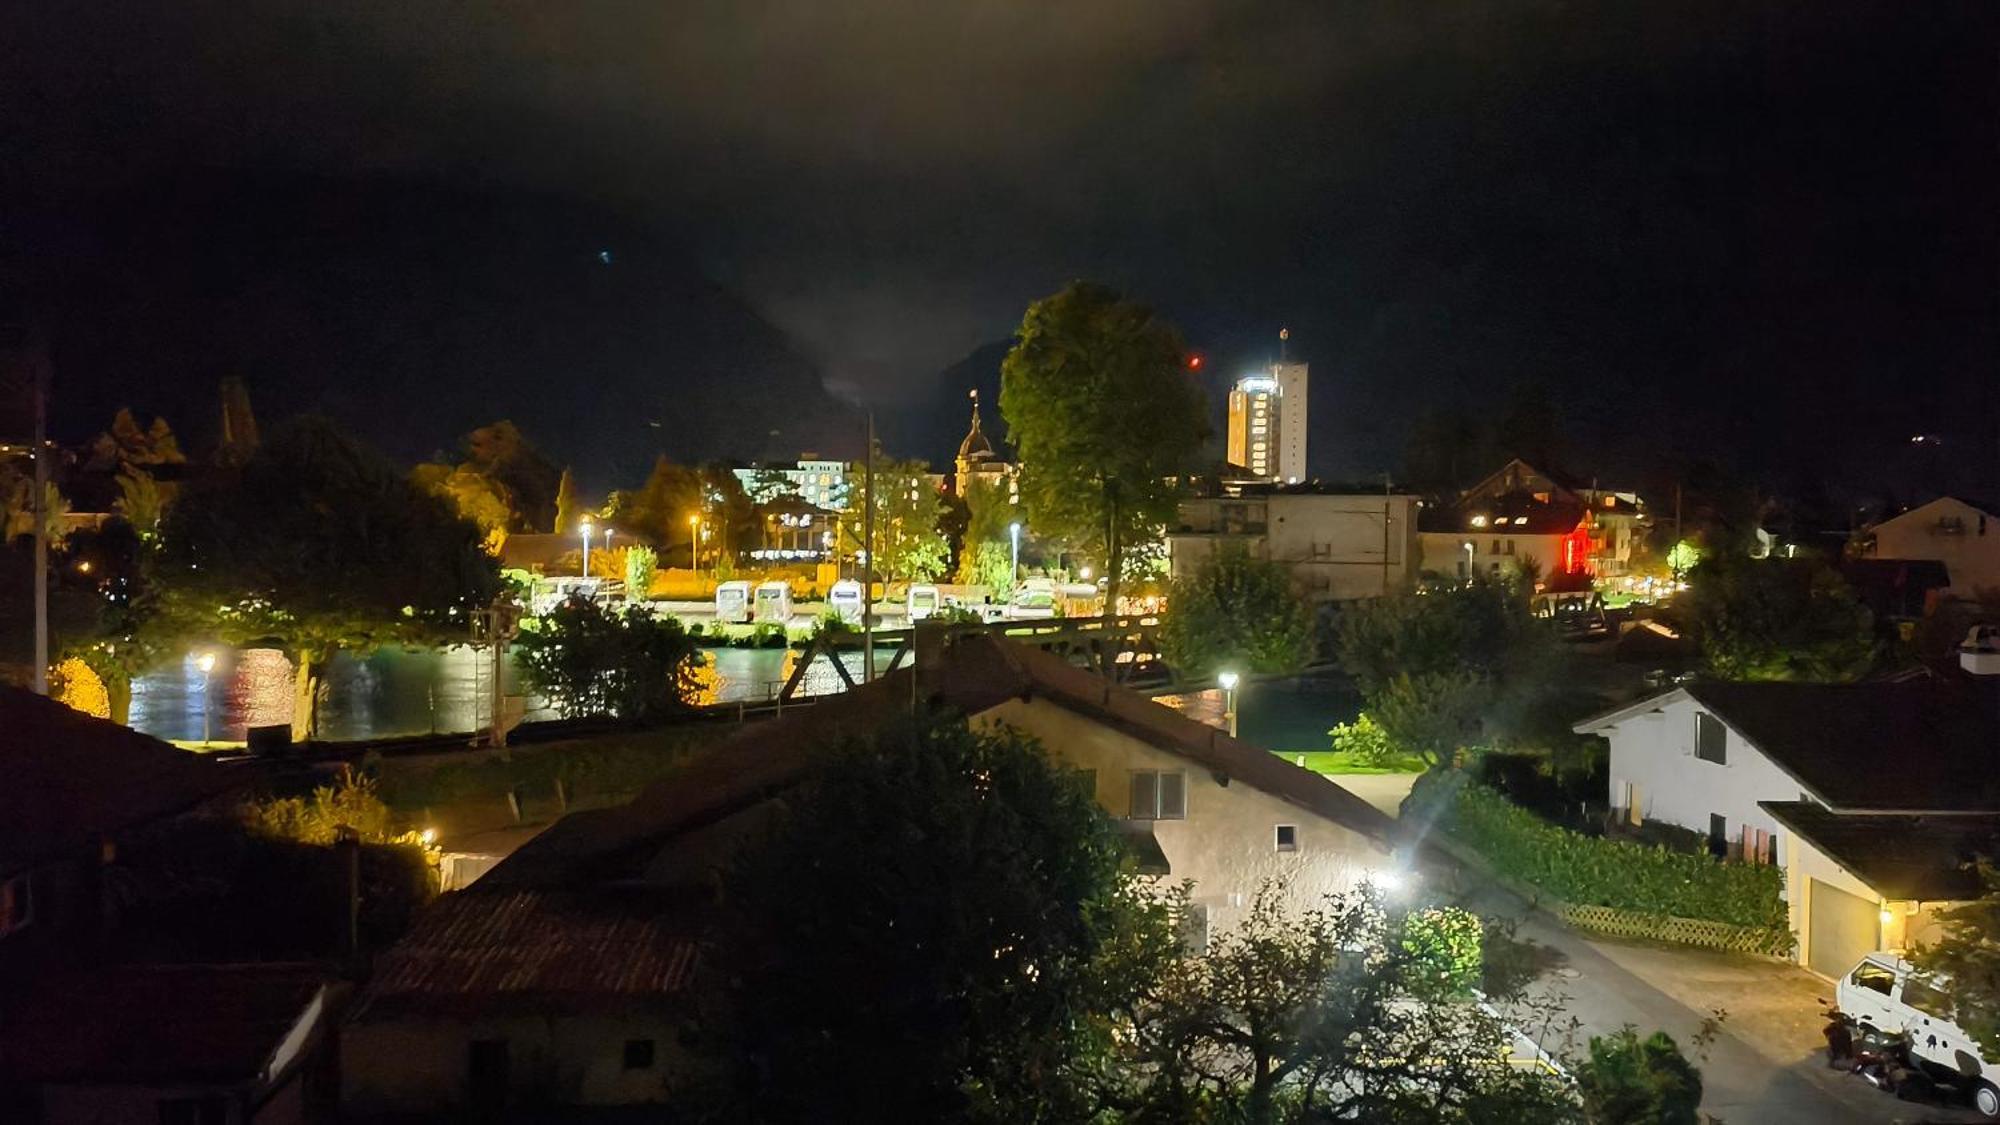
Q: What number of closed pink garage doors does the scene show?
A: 0